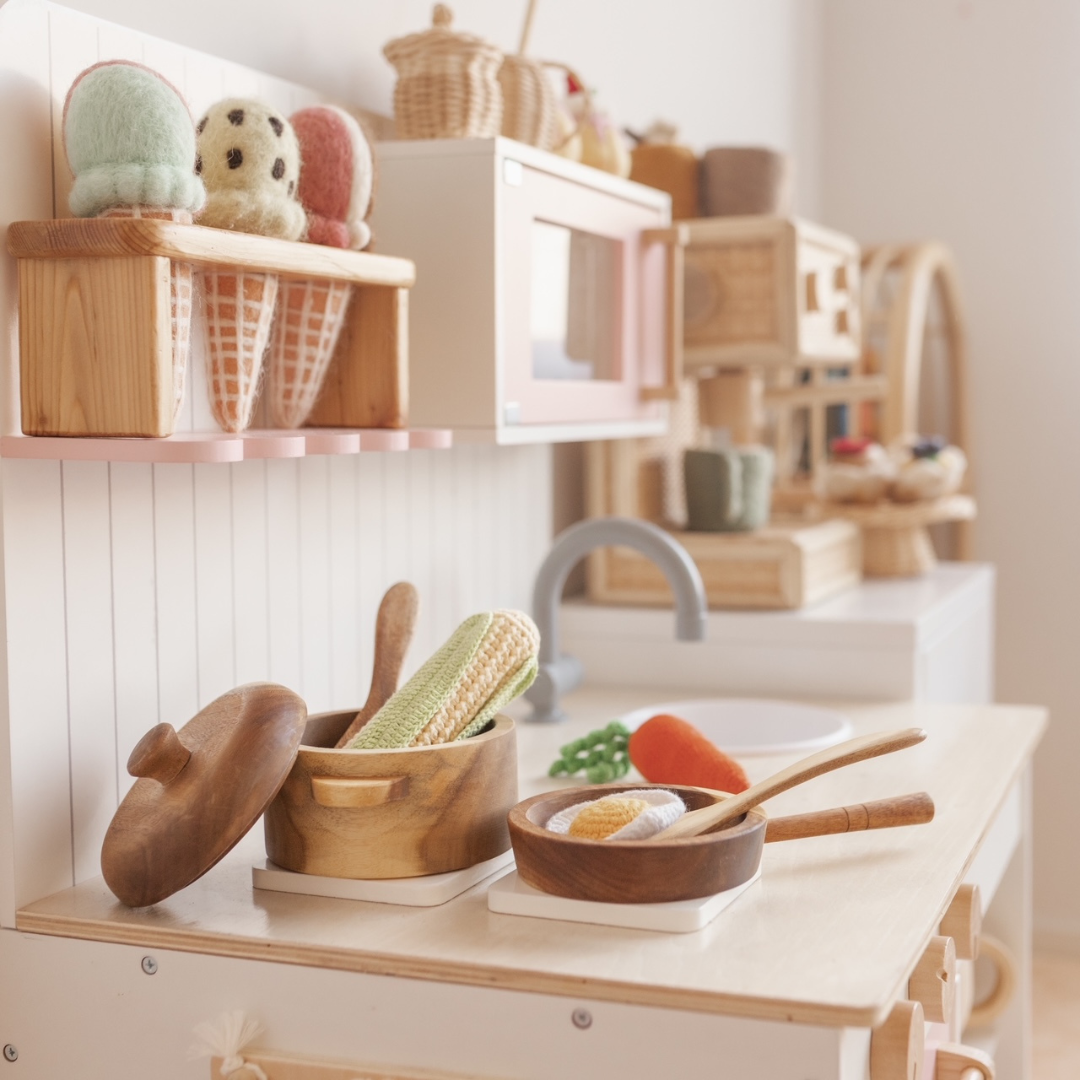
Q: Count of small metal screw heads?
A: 3